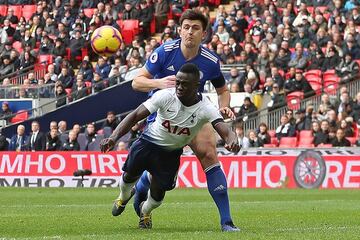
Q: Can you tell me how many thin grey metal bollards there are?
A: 0